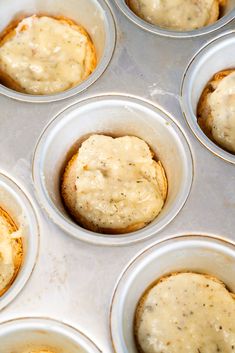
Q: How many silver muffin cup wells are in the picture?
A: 7